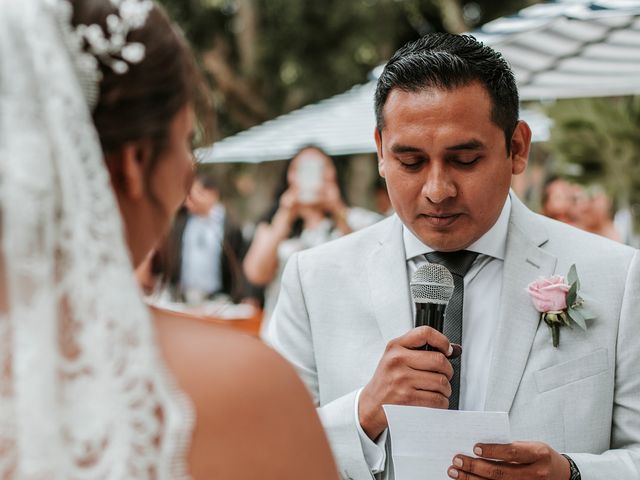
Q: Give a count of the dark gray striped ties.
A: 1